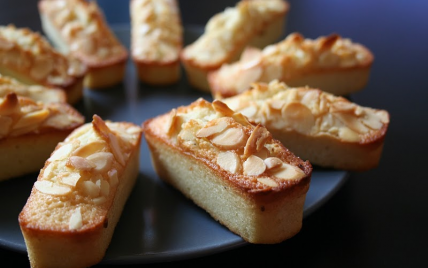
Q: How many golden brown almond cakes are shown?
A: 10